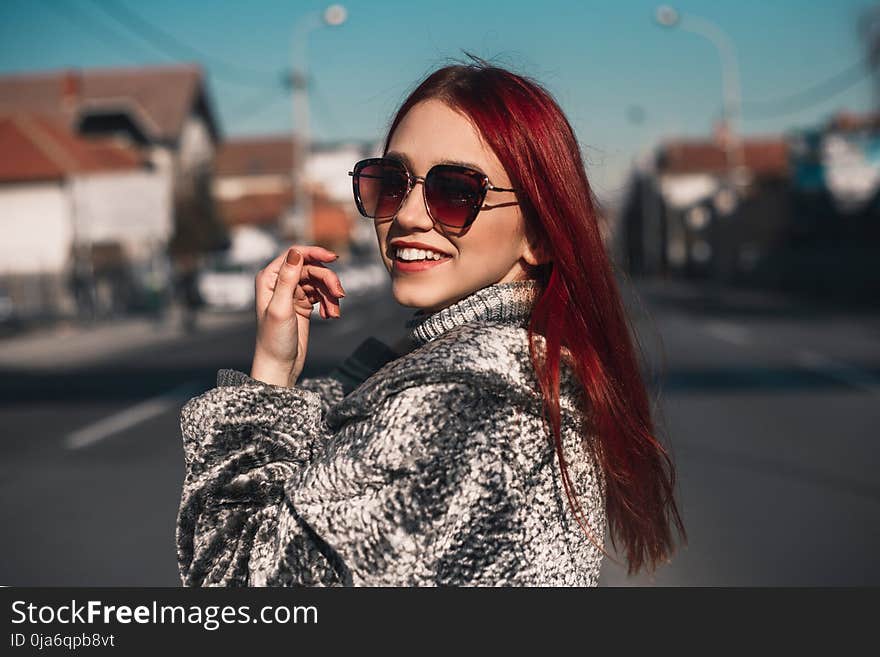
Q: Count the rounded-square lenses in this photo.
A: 2